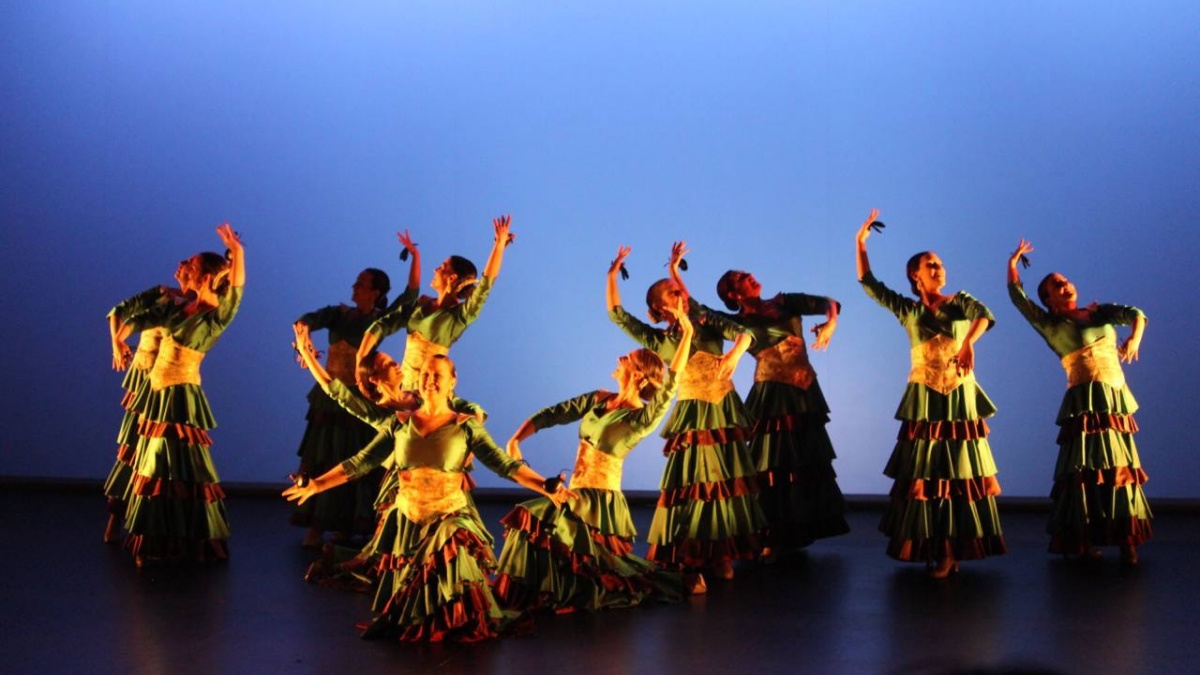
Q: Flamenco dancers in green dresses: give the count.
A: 11